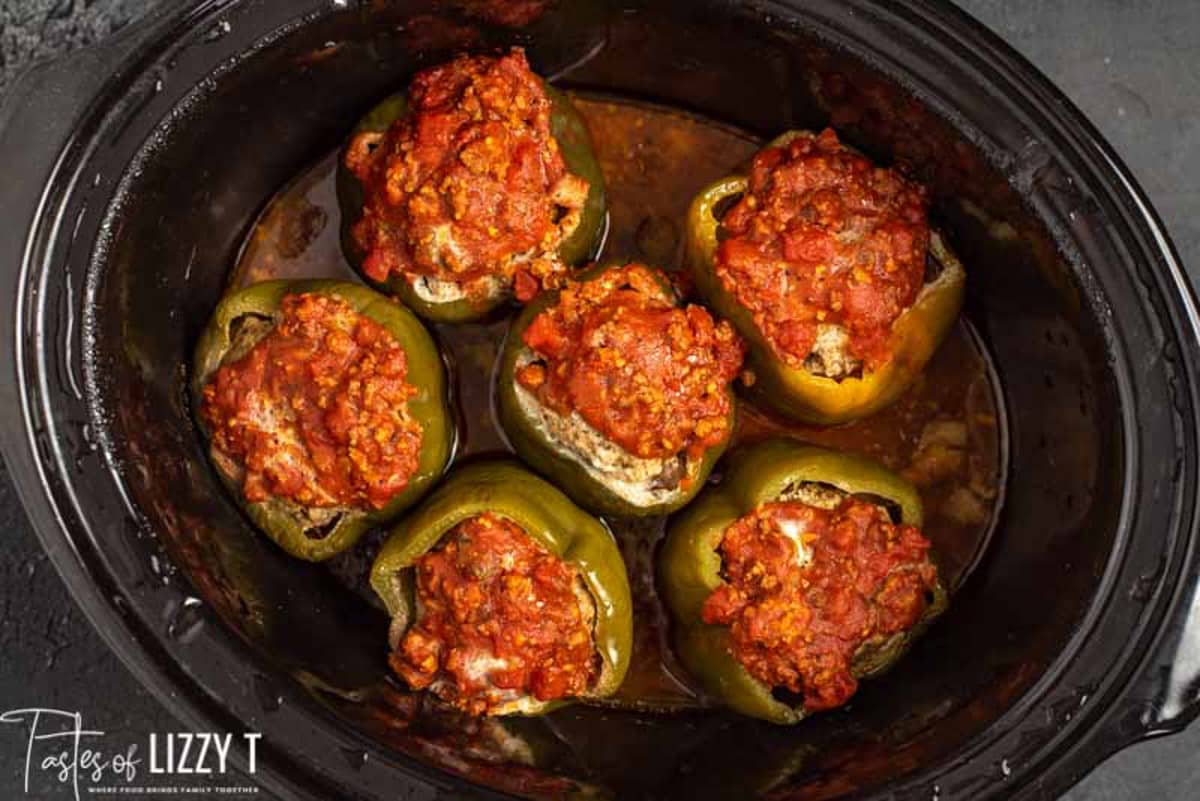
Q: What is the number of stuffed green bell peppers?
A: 6